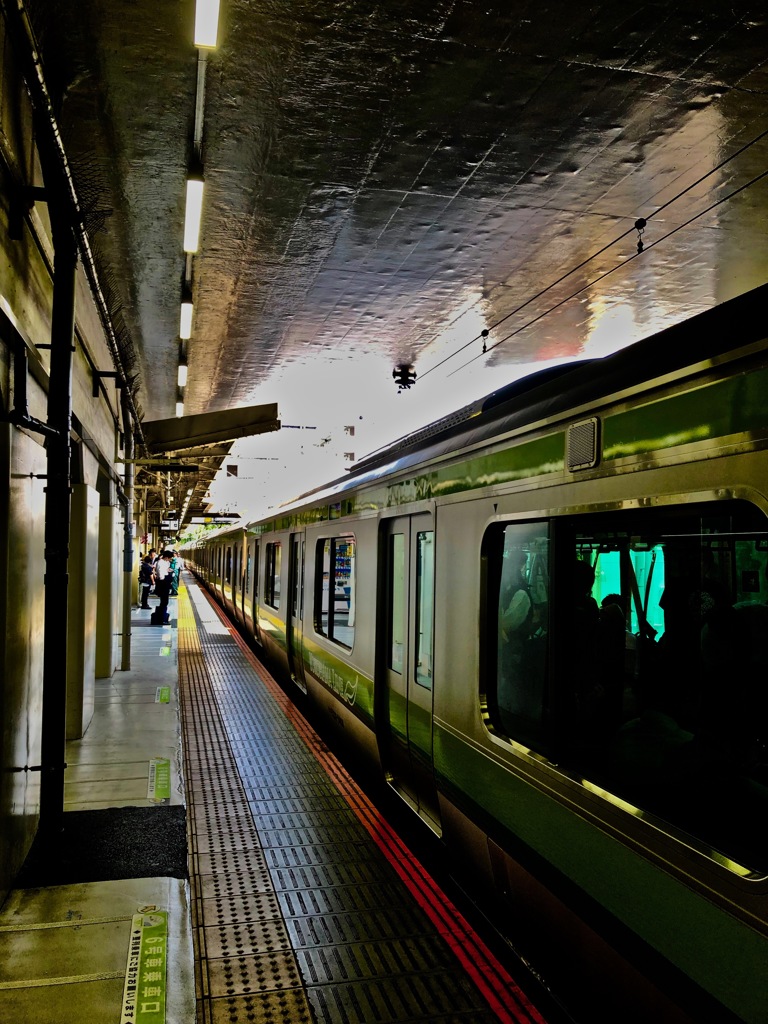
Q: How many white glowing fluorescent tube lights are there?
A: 5